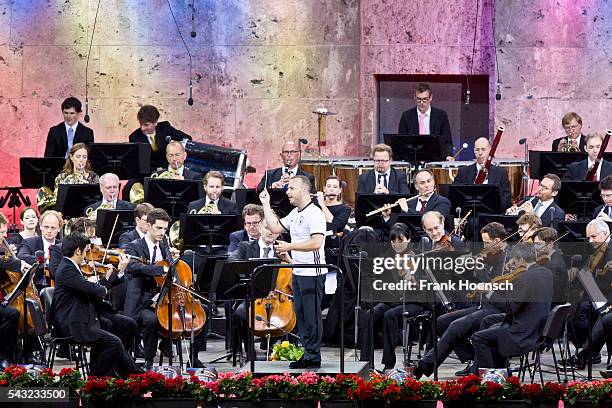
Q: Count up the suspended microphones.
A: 5